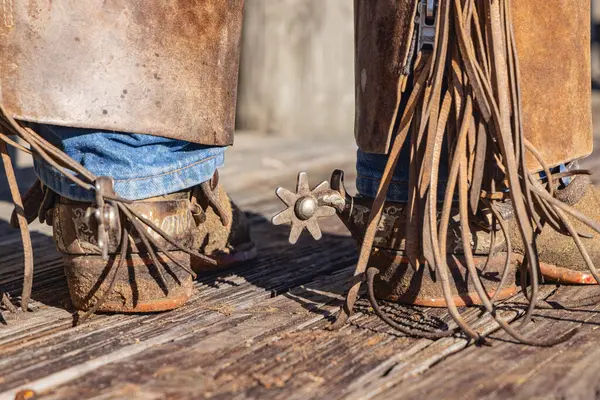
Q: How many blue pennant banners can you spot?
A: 0